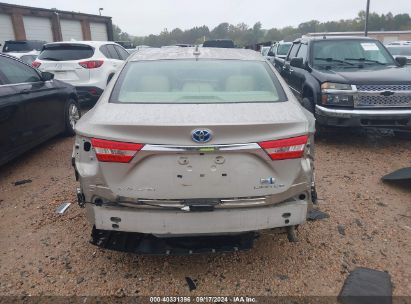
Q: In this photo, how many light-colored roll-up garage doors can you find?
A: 4